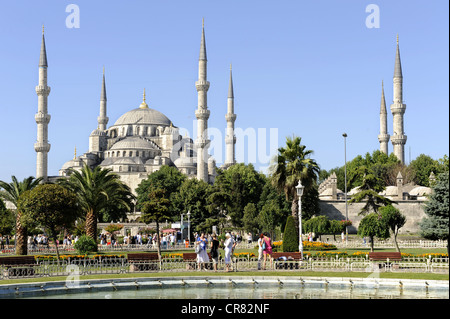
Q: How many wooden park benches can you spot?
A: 5